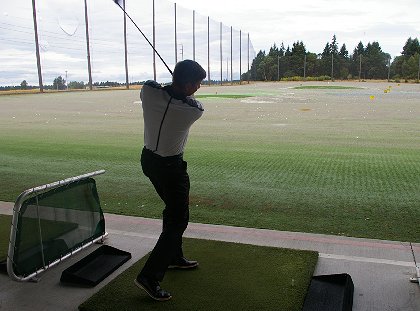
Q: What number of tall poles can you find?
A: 11